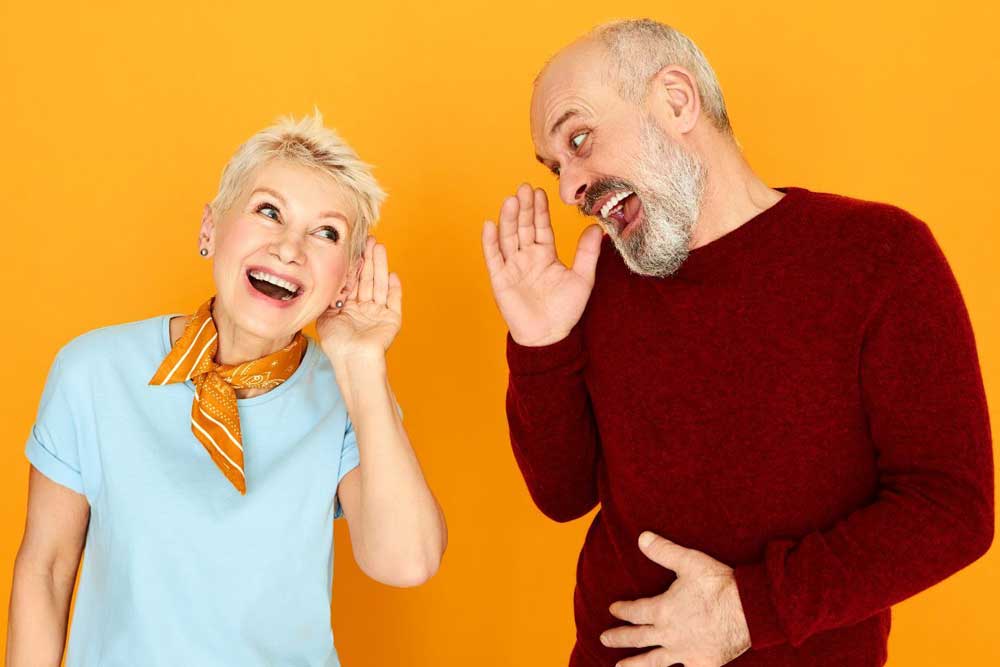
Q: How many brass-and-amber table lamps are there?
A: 0